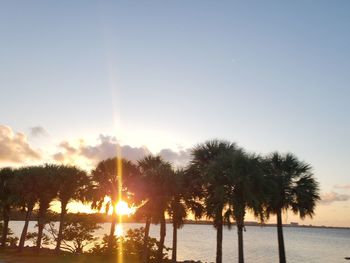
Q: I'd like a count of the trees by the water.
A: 11